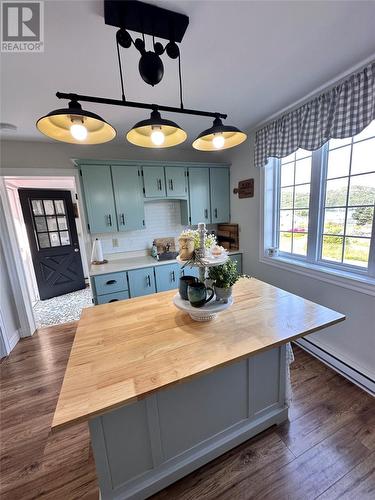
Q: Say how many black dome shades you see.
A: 3